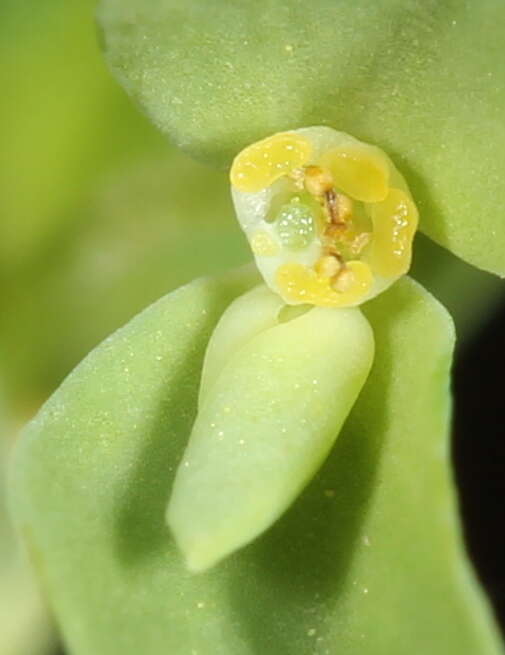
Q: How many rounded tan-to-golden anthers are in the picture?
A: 4